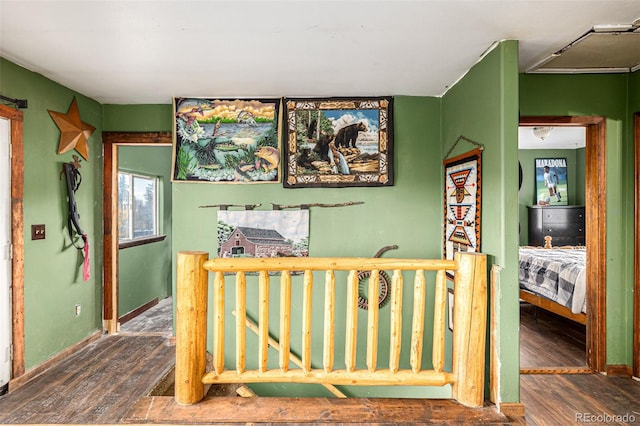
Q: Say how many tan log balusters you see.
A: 11